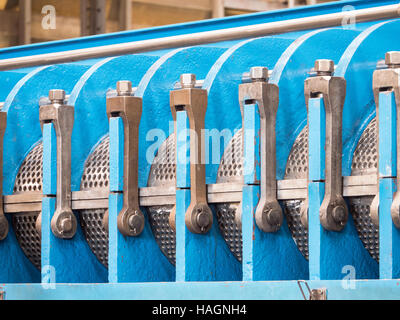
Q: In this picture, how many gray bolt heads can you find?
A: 6